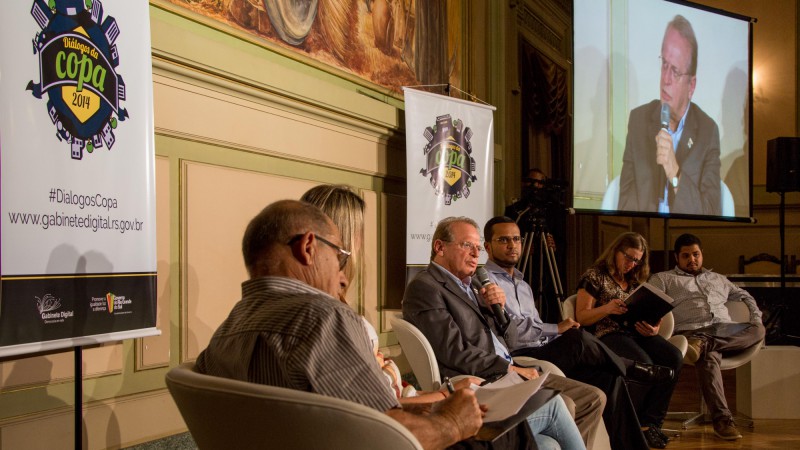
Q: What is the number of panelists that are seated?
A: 6